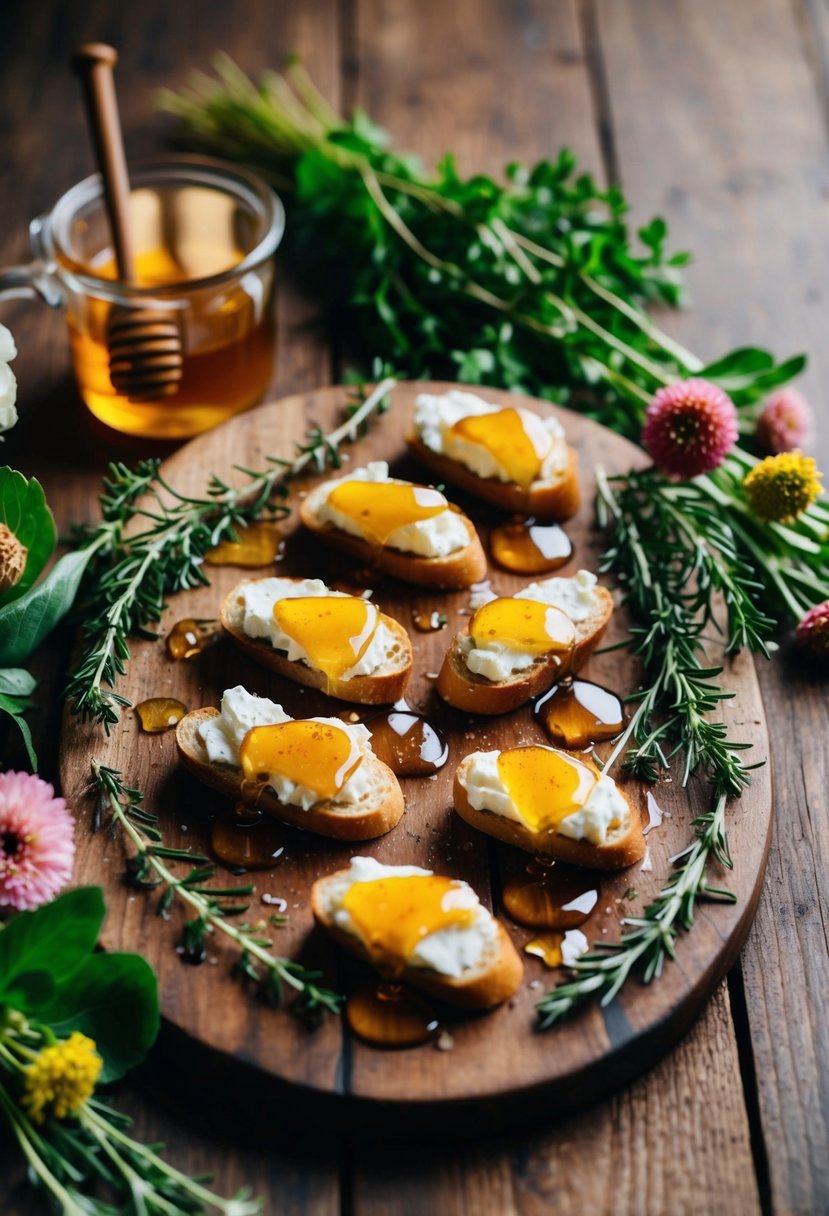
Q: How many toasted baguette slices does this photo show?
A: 7